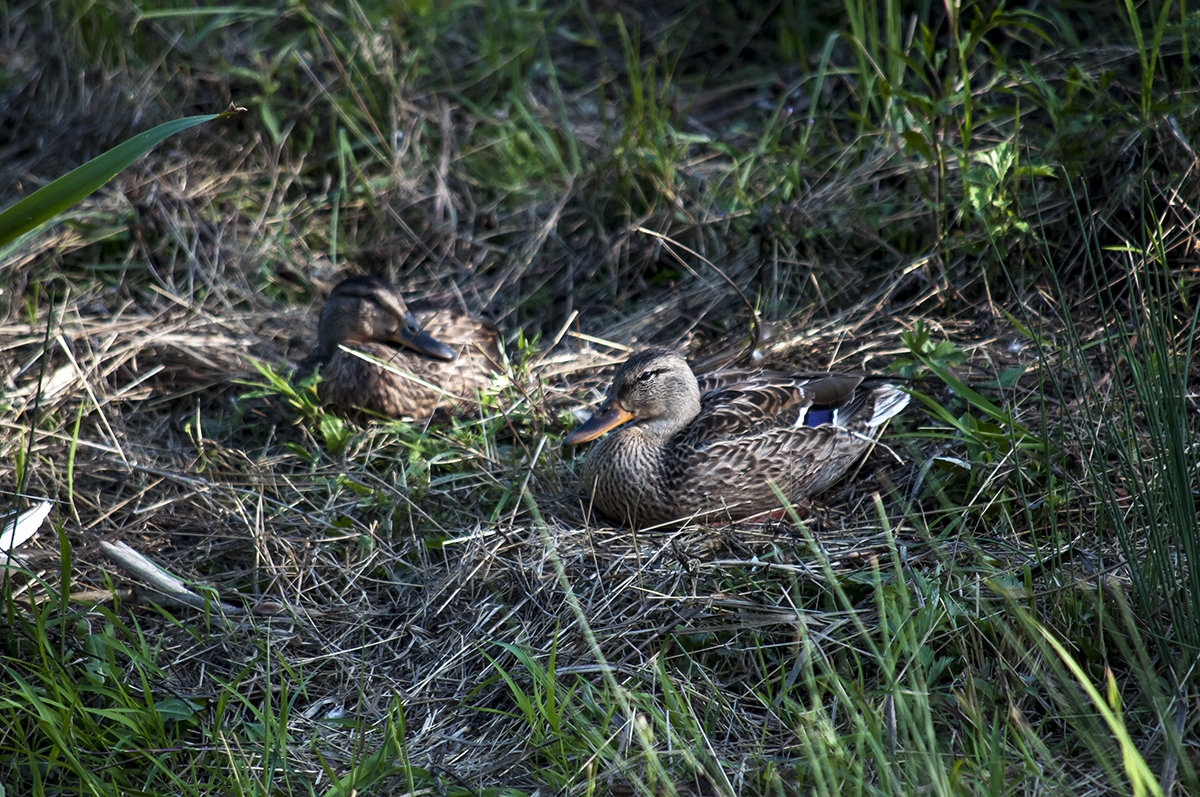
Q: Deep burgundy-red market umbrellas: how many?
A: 0